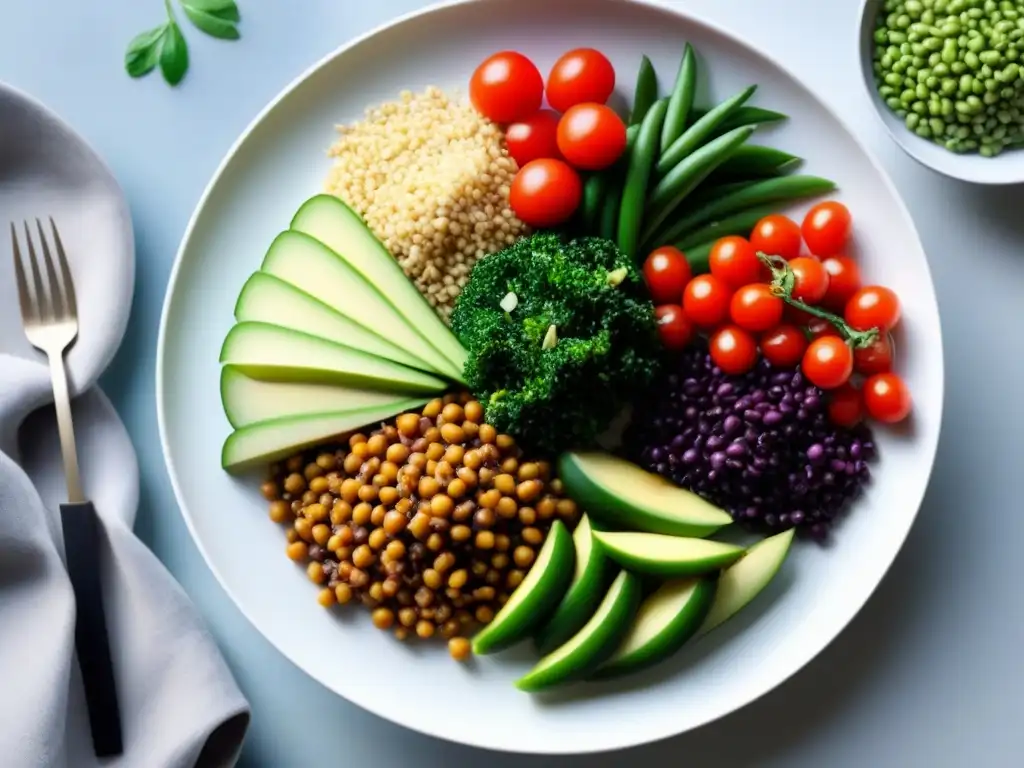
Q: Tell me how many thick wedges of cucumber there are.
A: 7